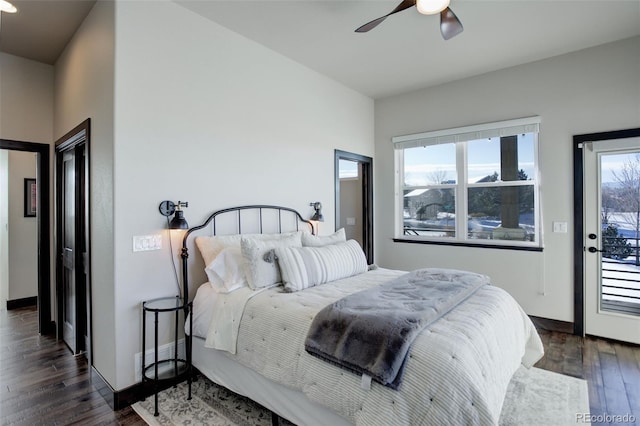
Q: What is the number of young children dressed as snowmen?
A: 0